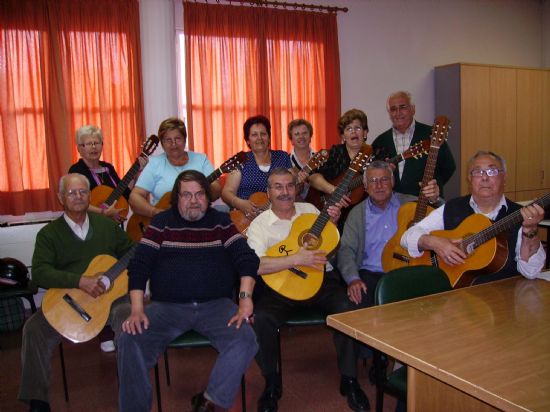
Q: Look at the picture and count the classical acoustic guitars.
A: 8